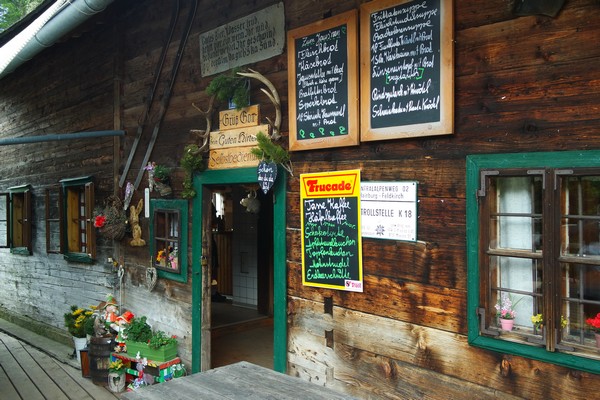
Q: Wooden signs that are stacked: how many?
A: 3